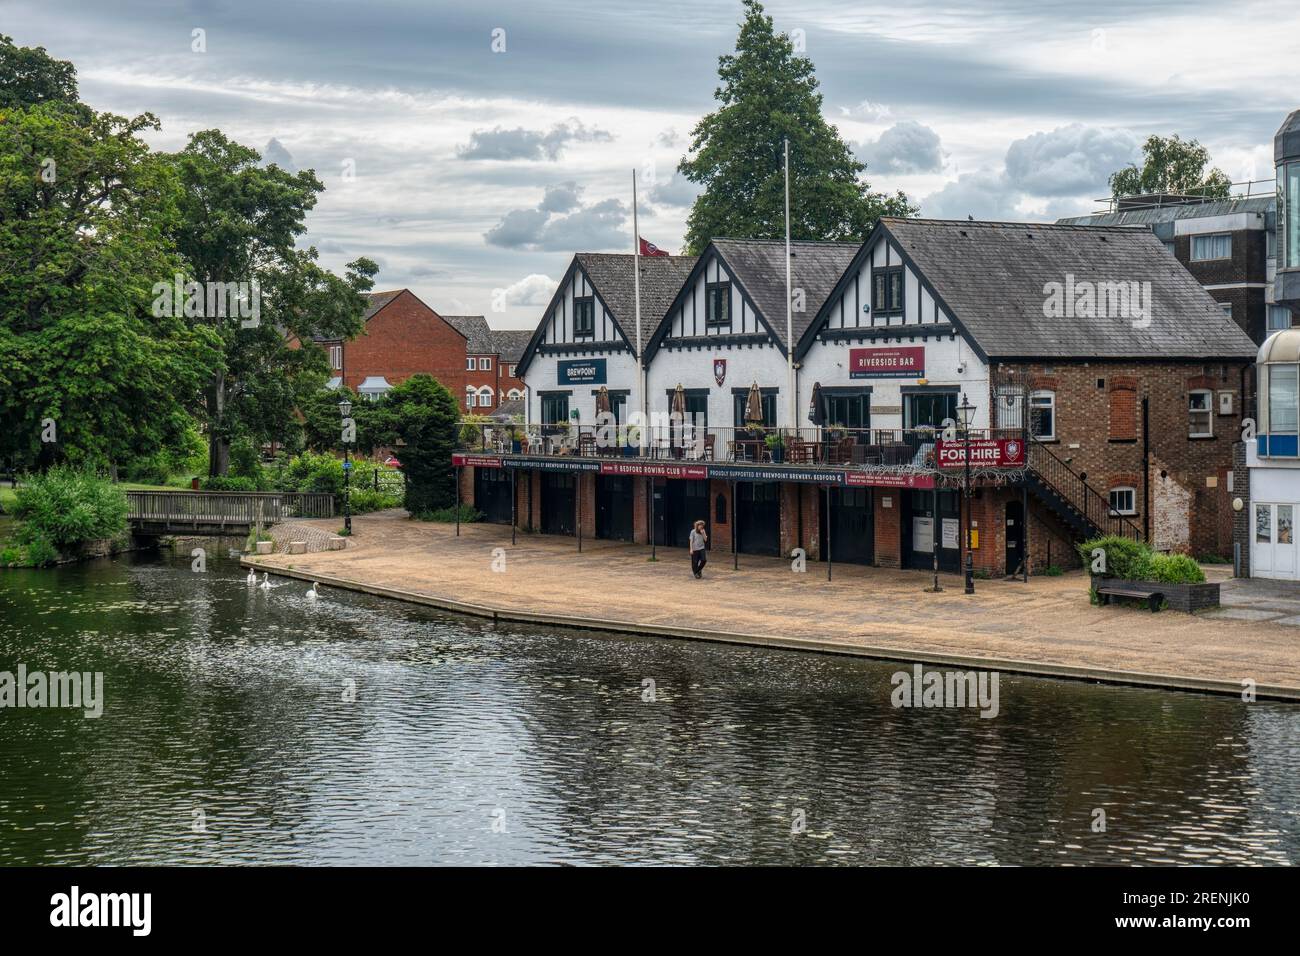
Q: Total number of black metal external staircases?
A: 1